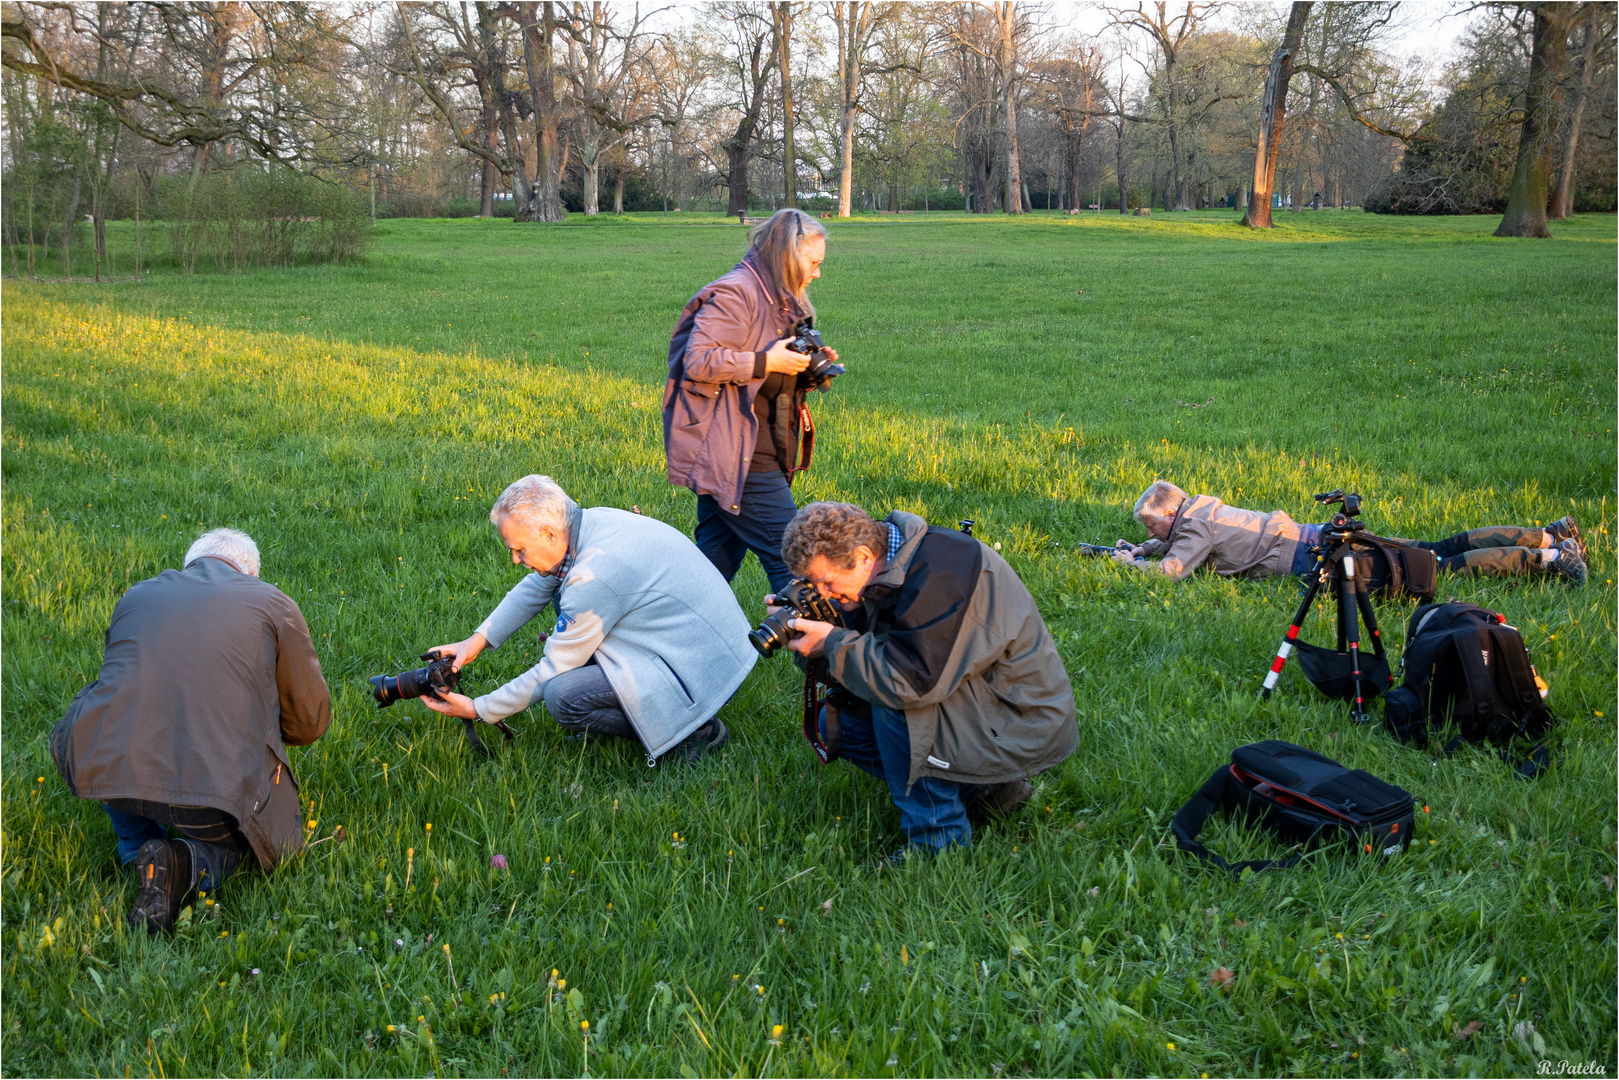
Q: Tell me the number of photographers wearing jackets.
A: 5